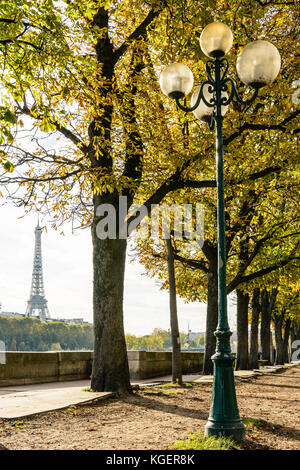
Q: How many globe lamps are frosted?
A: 4